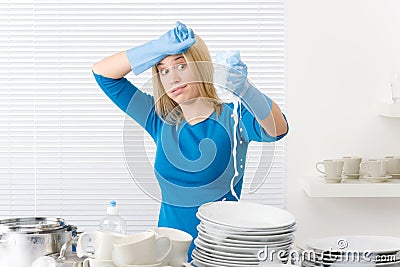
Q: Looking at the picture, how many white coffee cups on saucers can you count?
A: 4